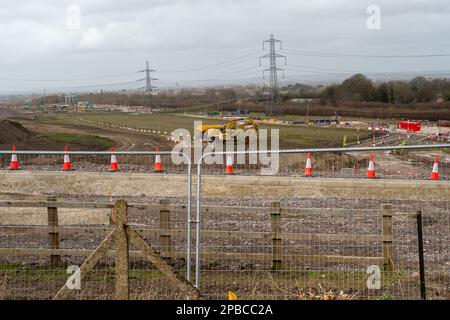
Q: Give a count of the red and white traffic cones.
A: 8